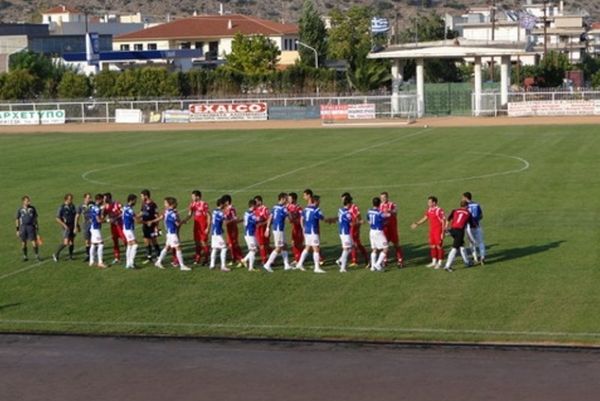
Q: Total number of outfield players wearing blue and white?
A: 10